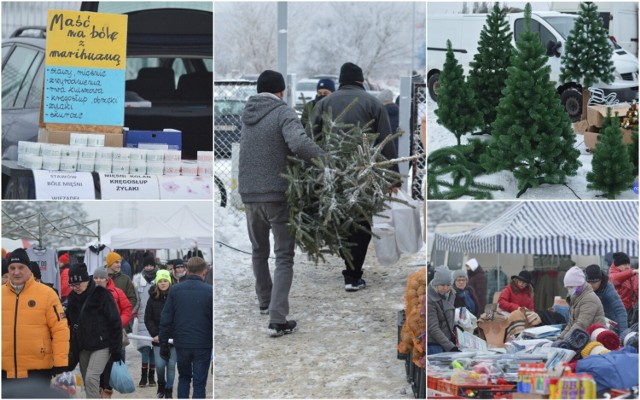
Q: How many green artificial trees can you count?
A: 5